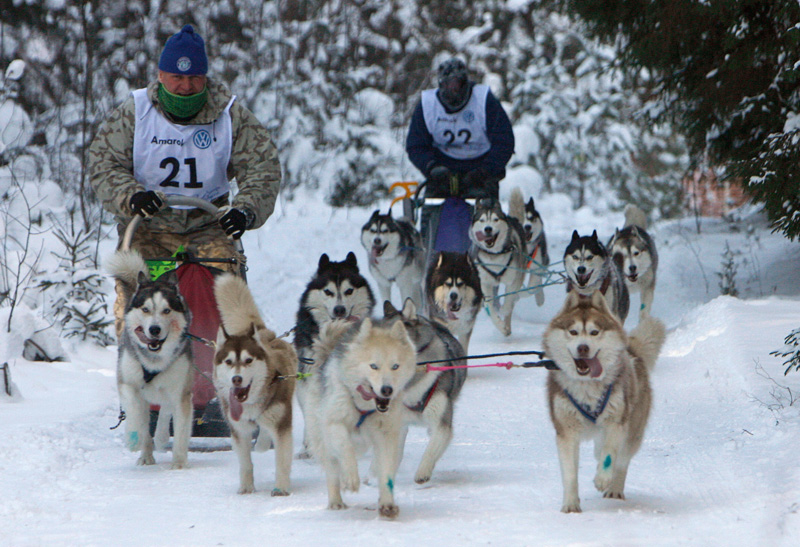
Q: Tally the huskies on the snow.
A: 12